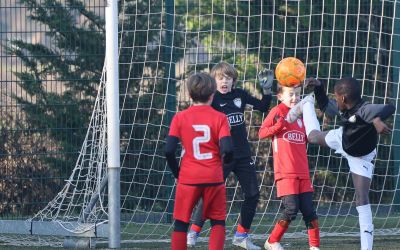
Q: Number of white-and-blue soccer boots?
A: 2